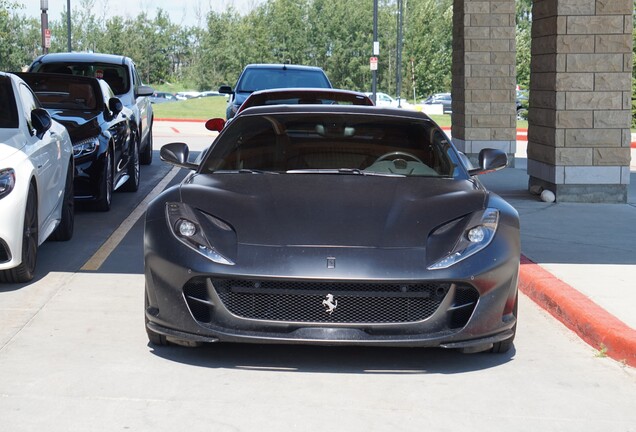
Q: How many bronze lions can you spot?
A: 0